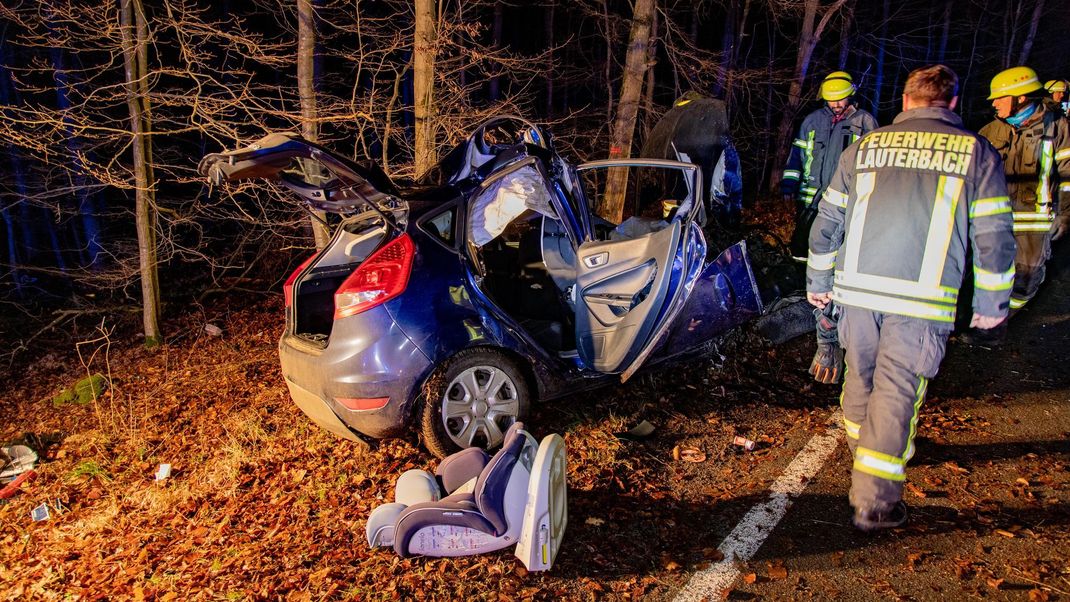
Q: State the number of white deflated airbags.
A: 1